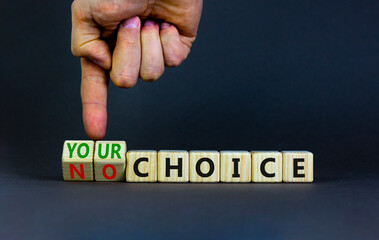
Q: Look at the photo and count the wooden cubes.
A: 8